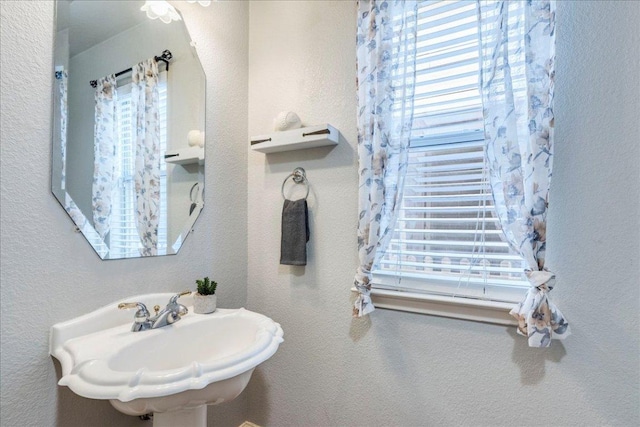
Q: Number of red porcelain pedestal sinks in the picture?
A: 0